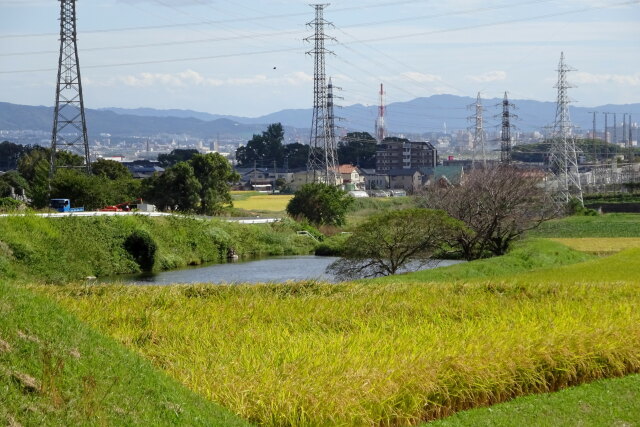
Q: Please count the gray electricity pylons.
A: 6